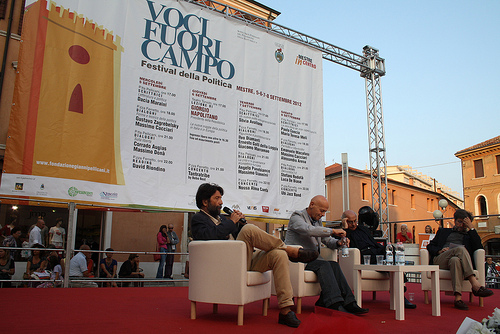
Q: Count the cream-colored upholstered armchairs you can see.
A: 4